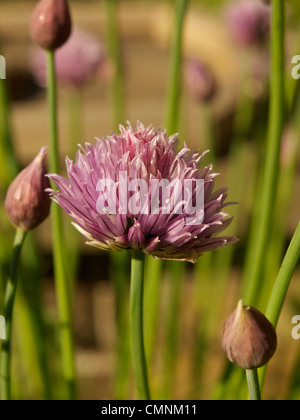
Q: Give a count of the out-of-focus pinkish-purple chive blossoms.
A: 3